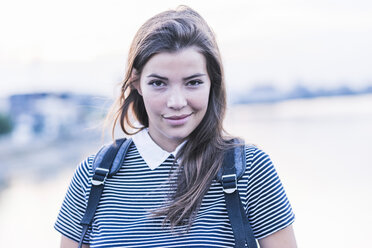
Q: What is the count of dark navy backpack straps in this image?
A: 2